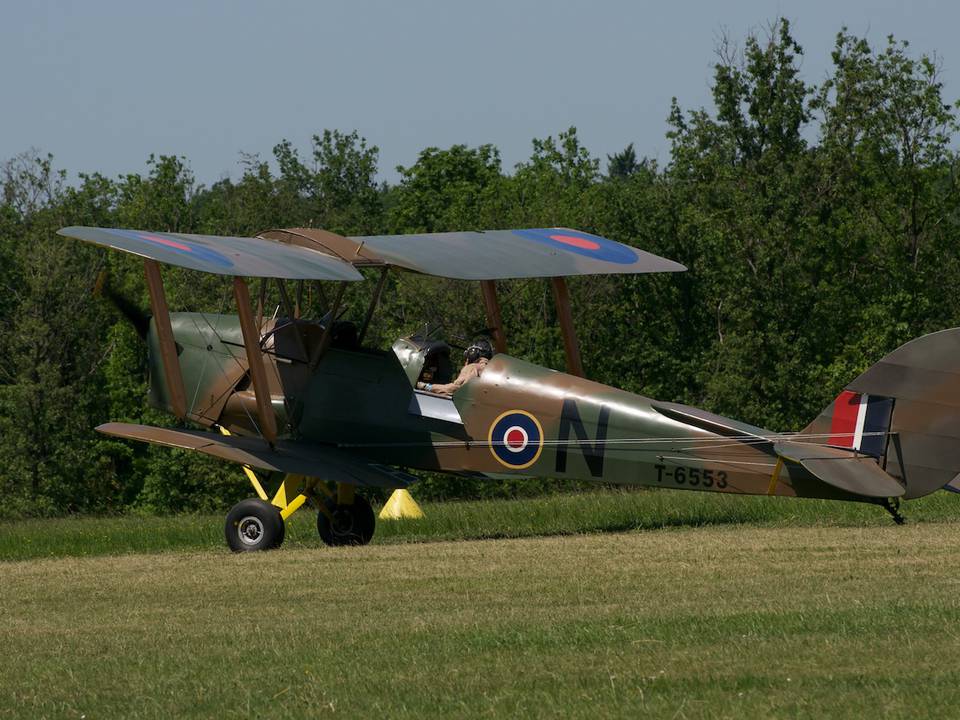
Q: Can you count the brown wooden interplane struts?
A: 4